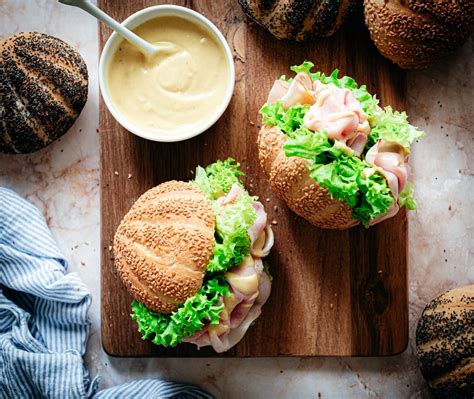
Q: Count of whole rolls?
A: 4